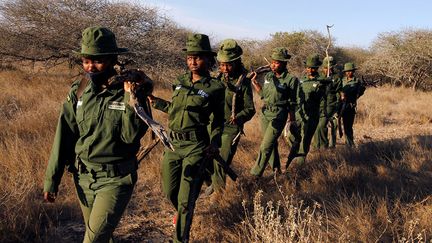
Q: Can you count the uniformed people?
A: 7